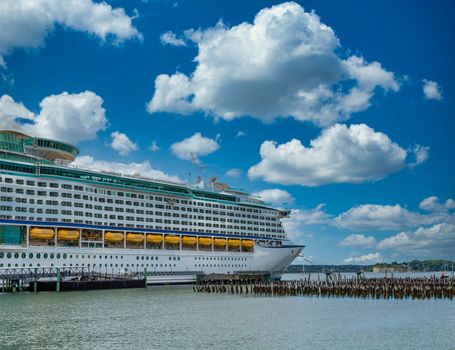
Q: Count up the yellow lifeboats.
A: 11